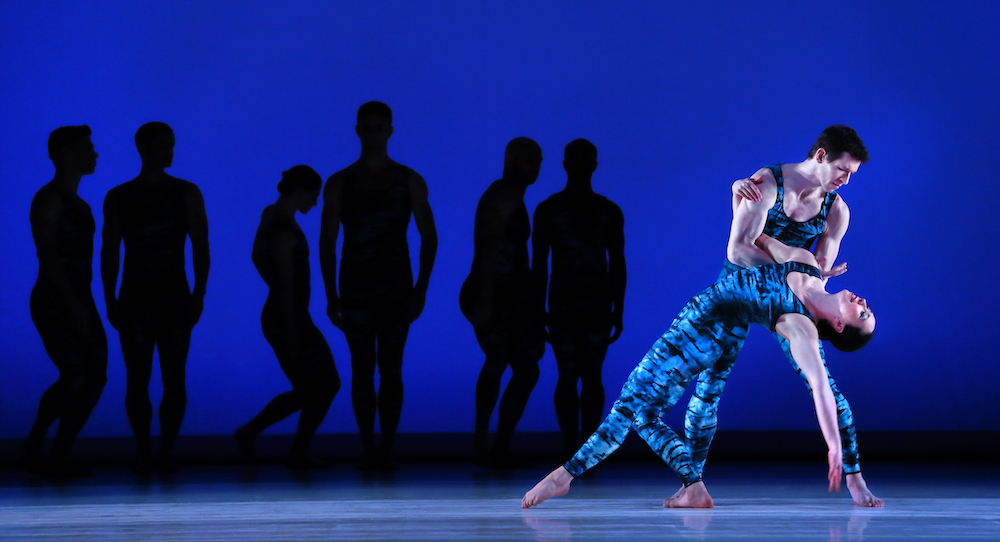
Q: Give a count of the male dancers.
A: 6